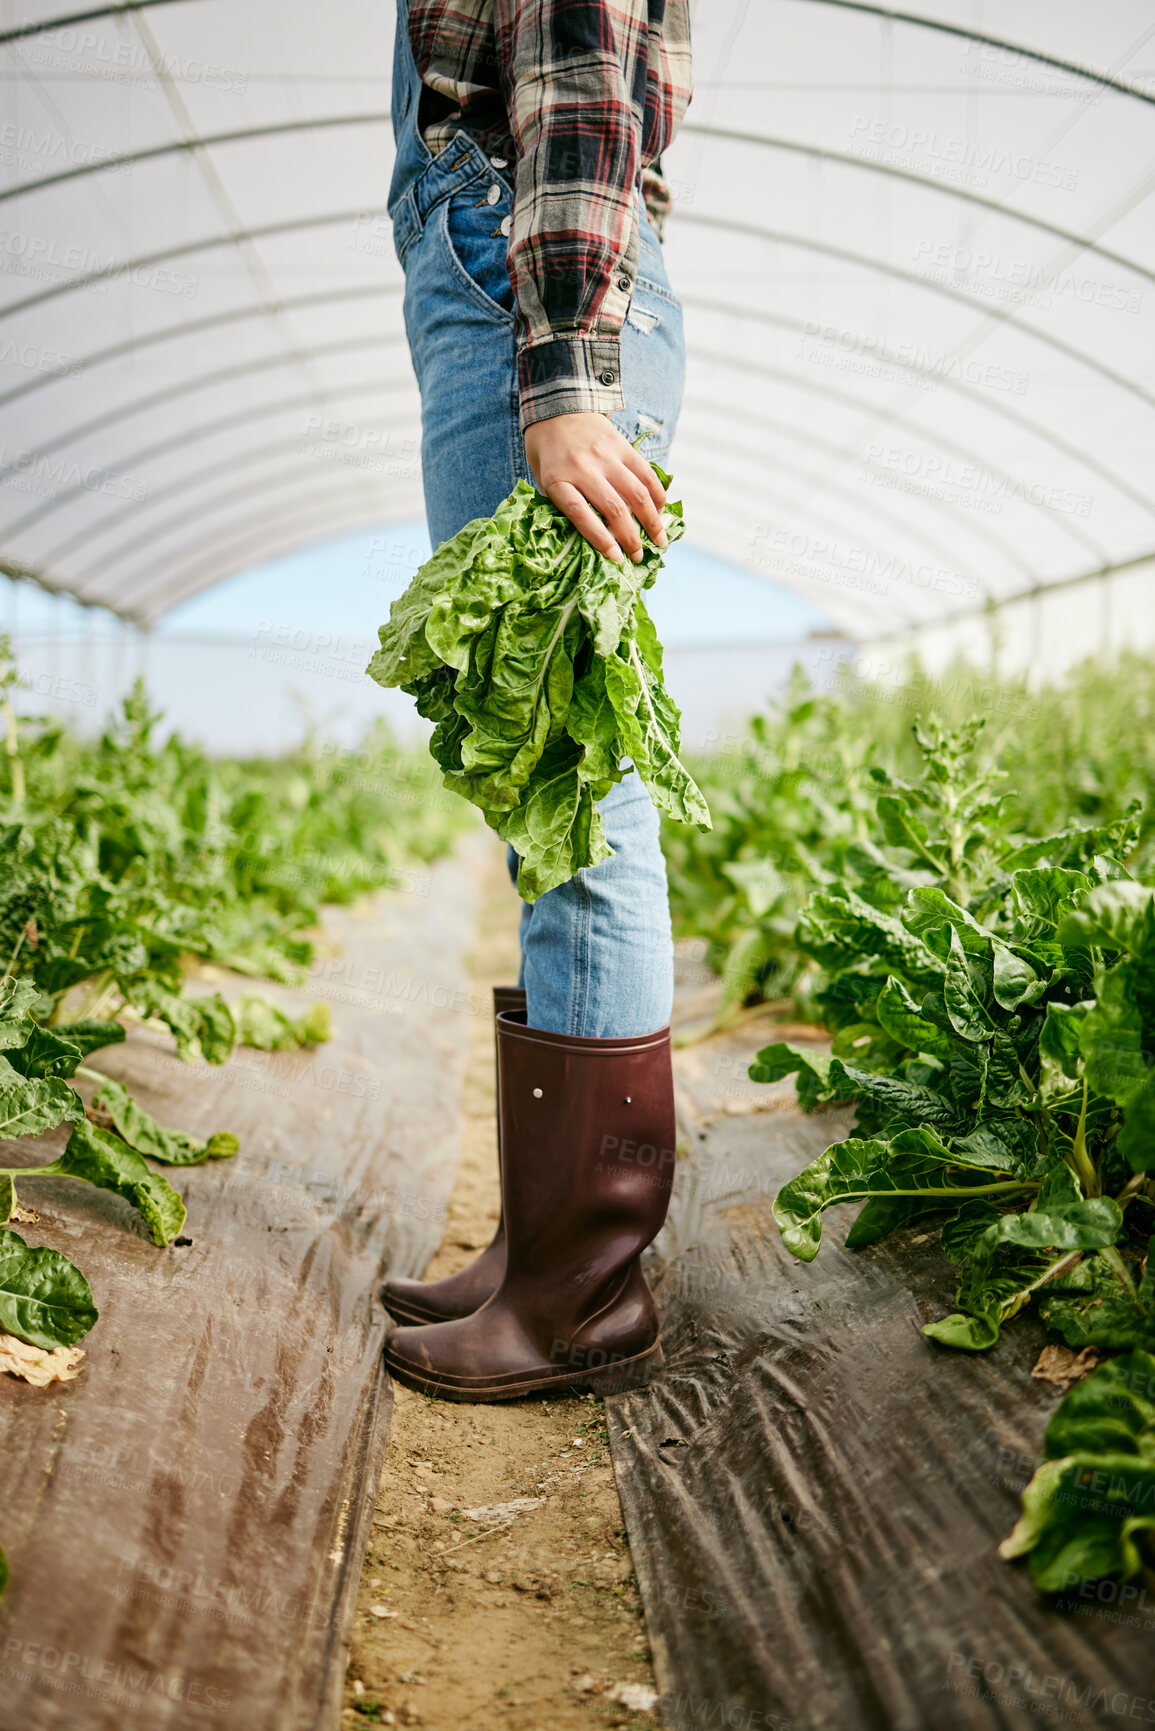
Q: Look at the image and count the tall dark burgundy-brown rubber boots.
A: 2